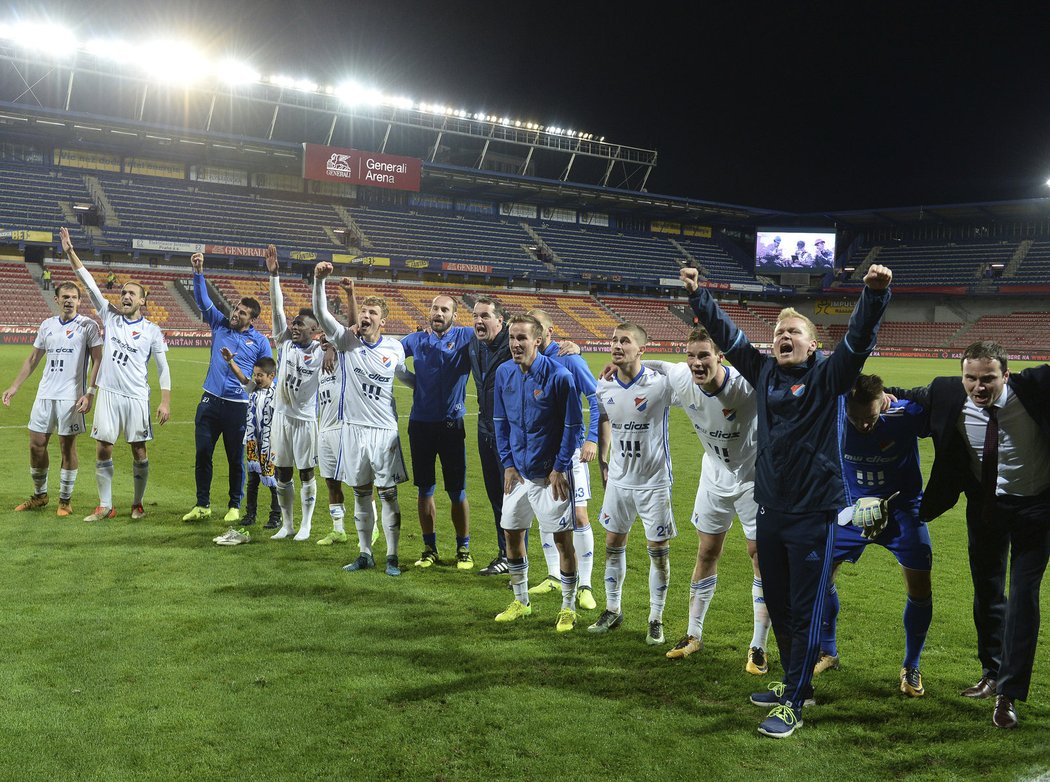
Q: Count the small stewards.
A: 2